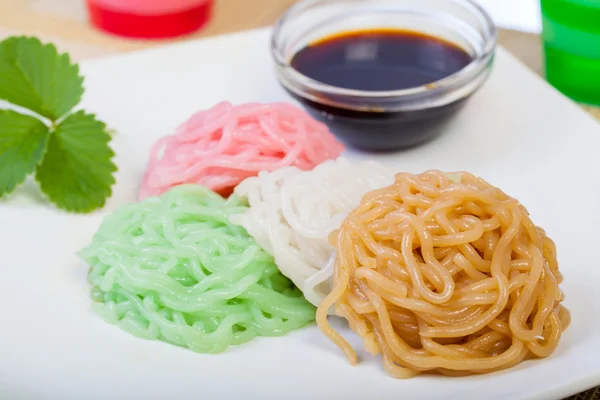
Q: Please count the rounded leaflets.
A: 3